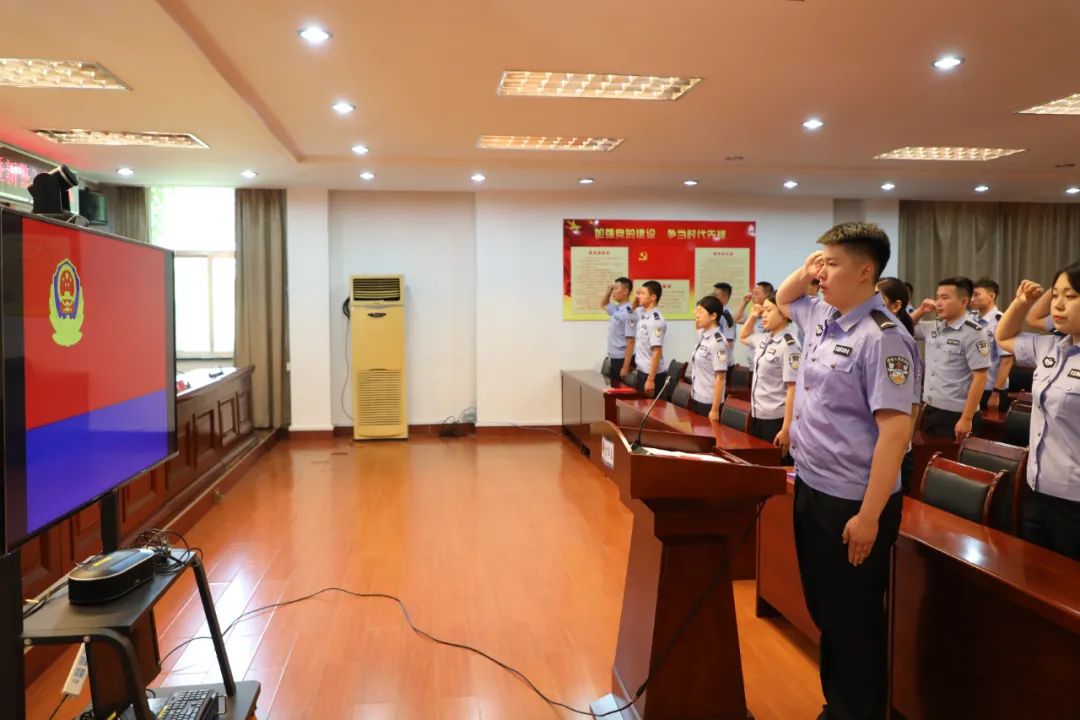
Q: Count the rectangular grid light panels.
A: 6